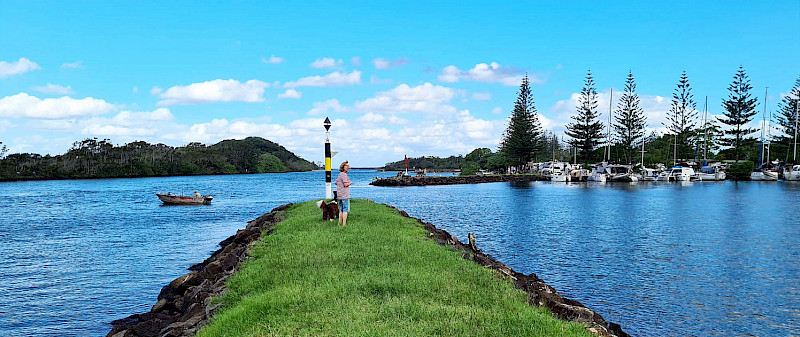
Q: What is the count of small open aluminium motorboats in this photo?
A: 1